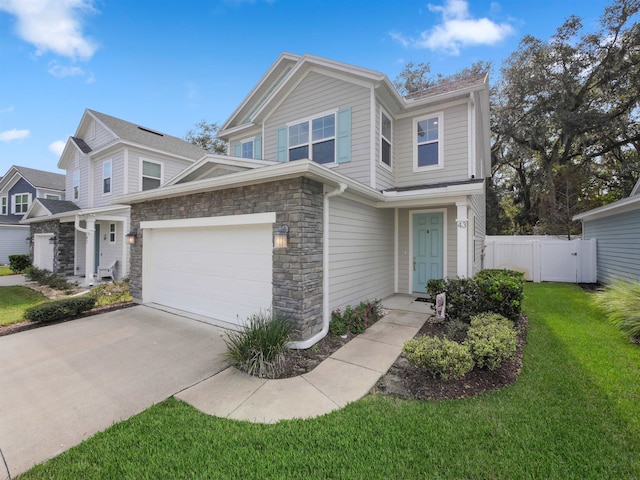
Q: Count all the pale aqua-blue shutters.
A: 4